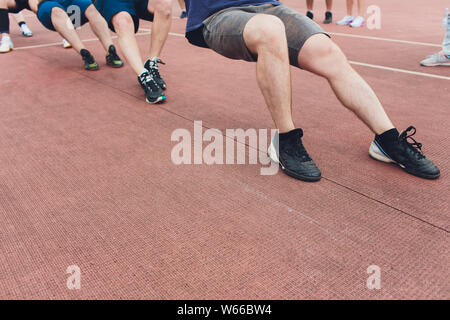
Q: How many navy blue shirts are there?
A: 1